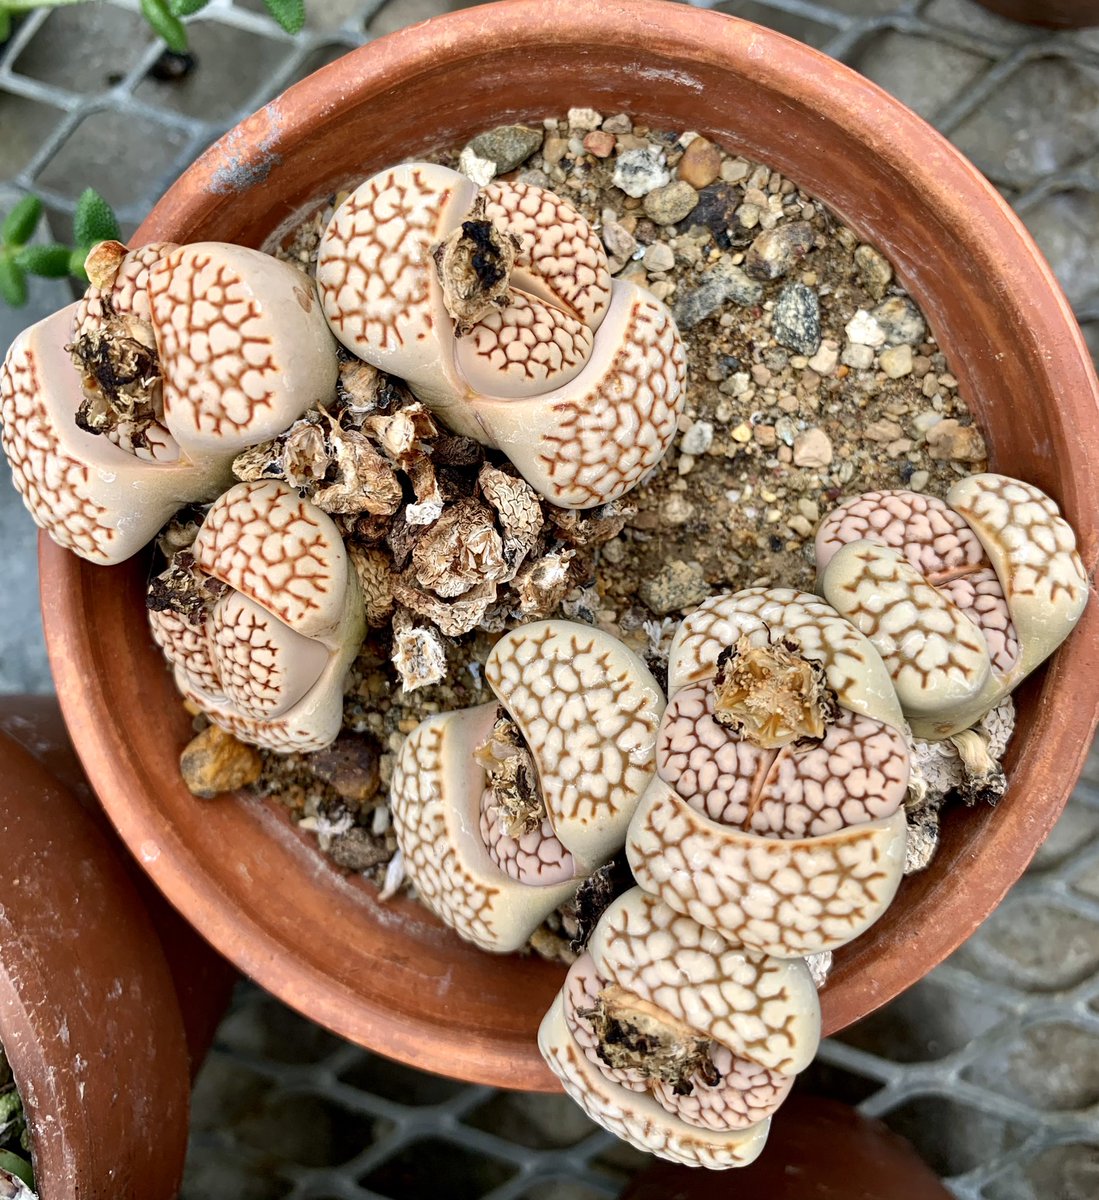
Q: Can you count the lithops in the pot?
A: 7